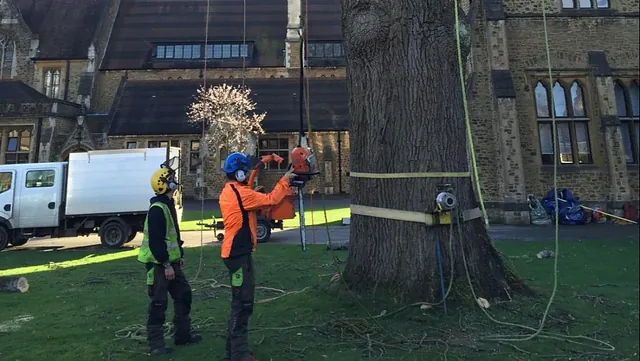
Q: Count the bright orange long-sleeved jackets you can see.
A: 1